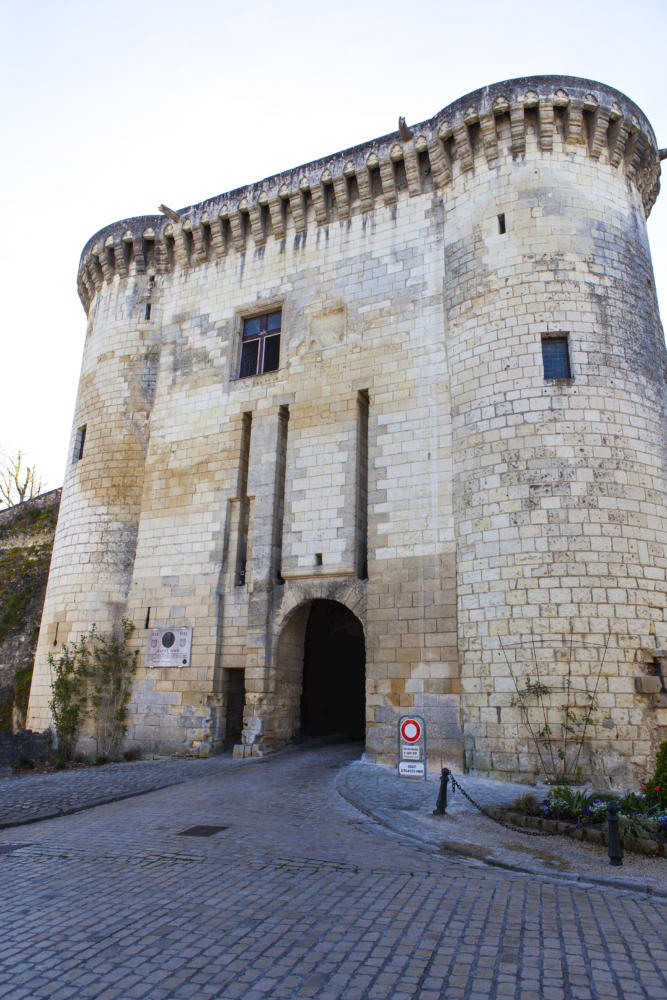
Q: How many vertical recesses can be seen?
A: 3